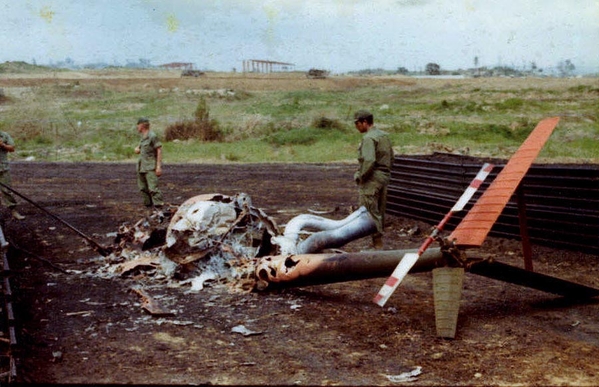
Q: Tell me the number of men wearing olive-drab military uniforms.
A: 3